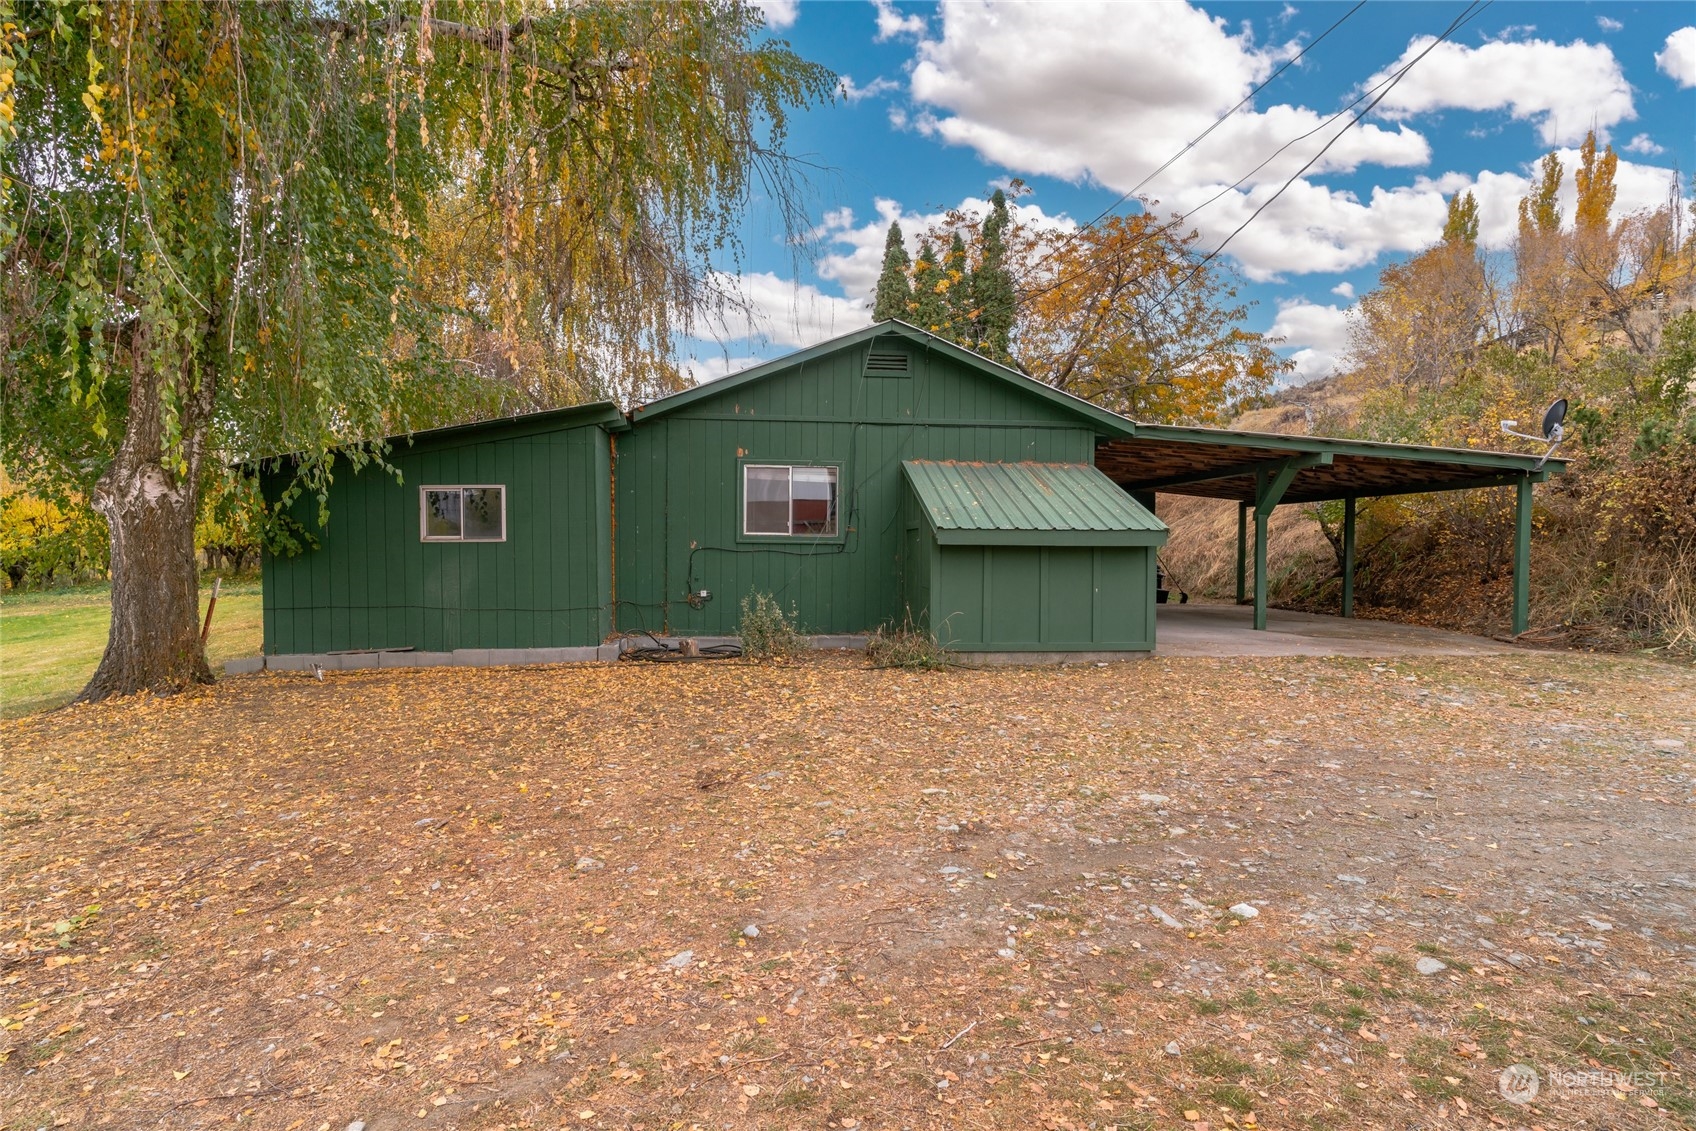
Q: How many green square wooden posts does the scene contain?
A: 4